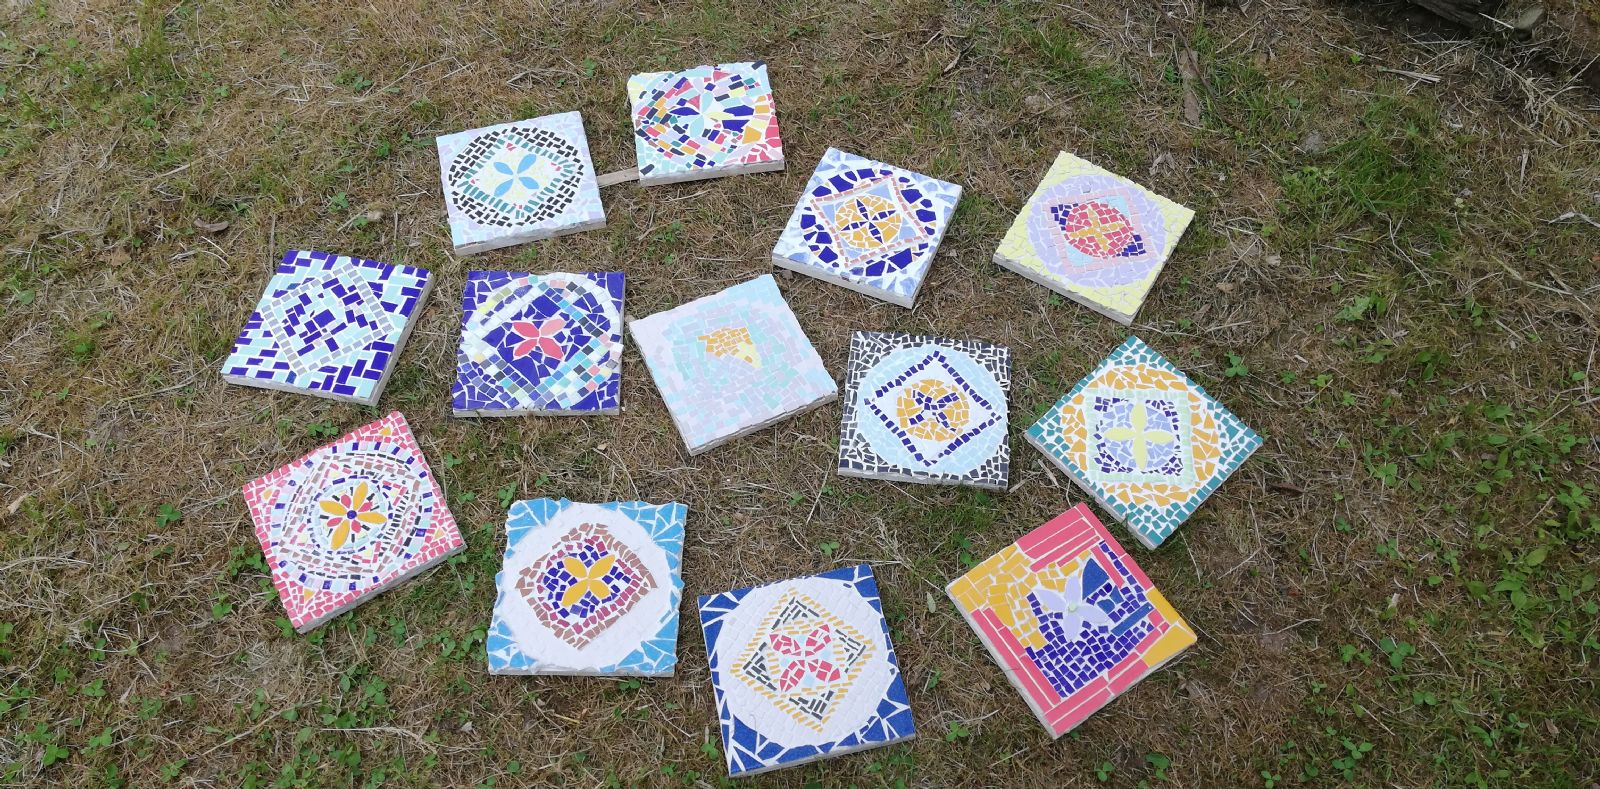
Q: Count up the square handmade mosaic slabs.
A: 13